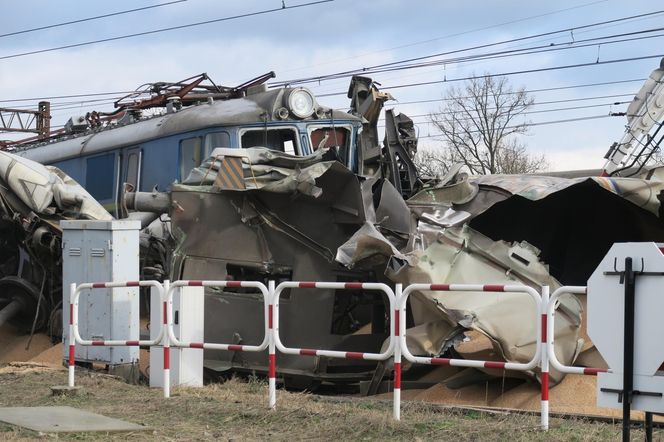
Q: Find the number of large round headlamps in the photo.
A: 1